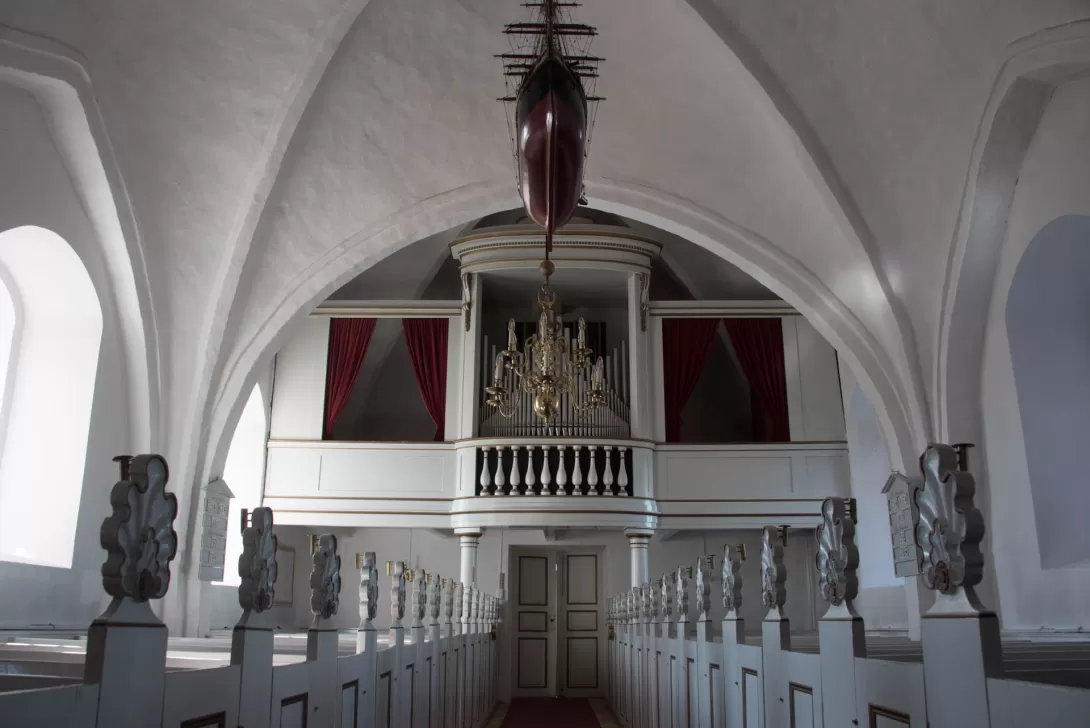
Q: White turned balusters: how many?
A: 10